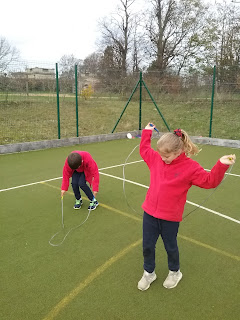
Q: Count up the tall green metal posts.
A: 4